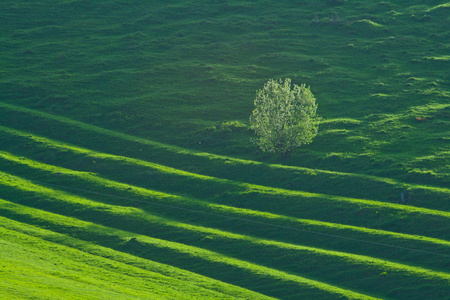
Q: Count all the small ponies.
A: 0